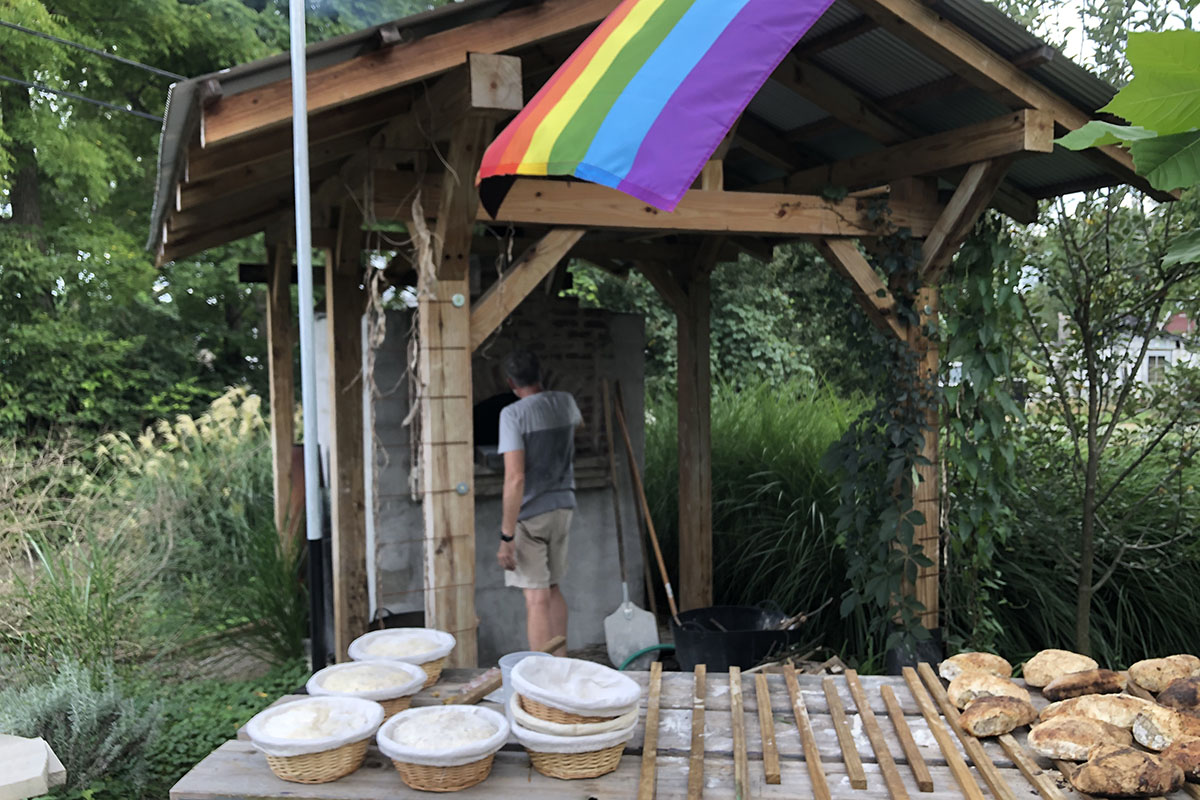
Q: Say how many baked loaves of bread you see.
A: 12